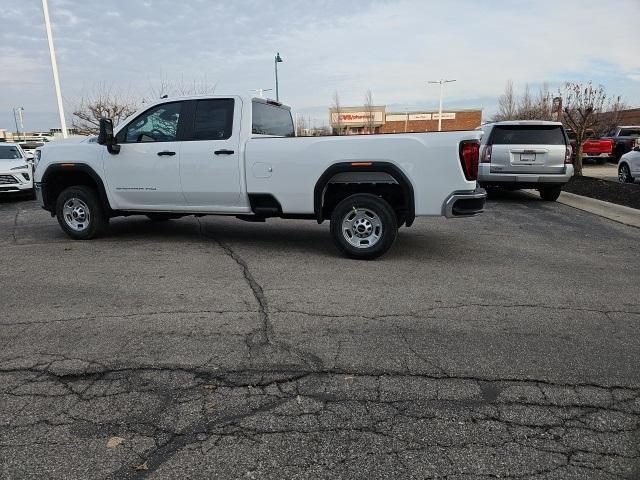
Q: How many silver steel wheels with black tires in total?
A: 2